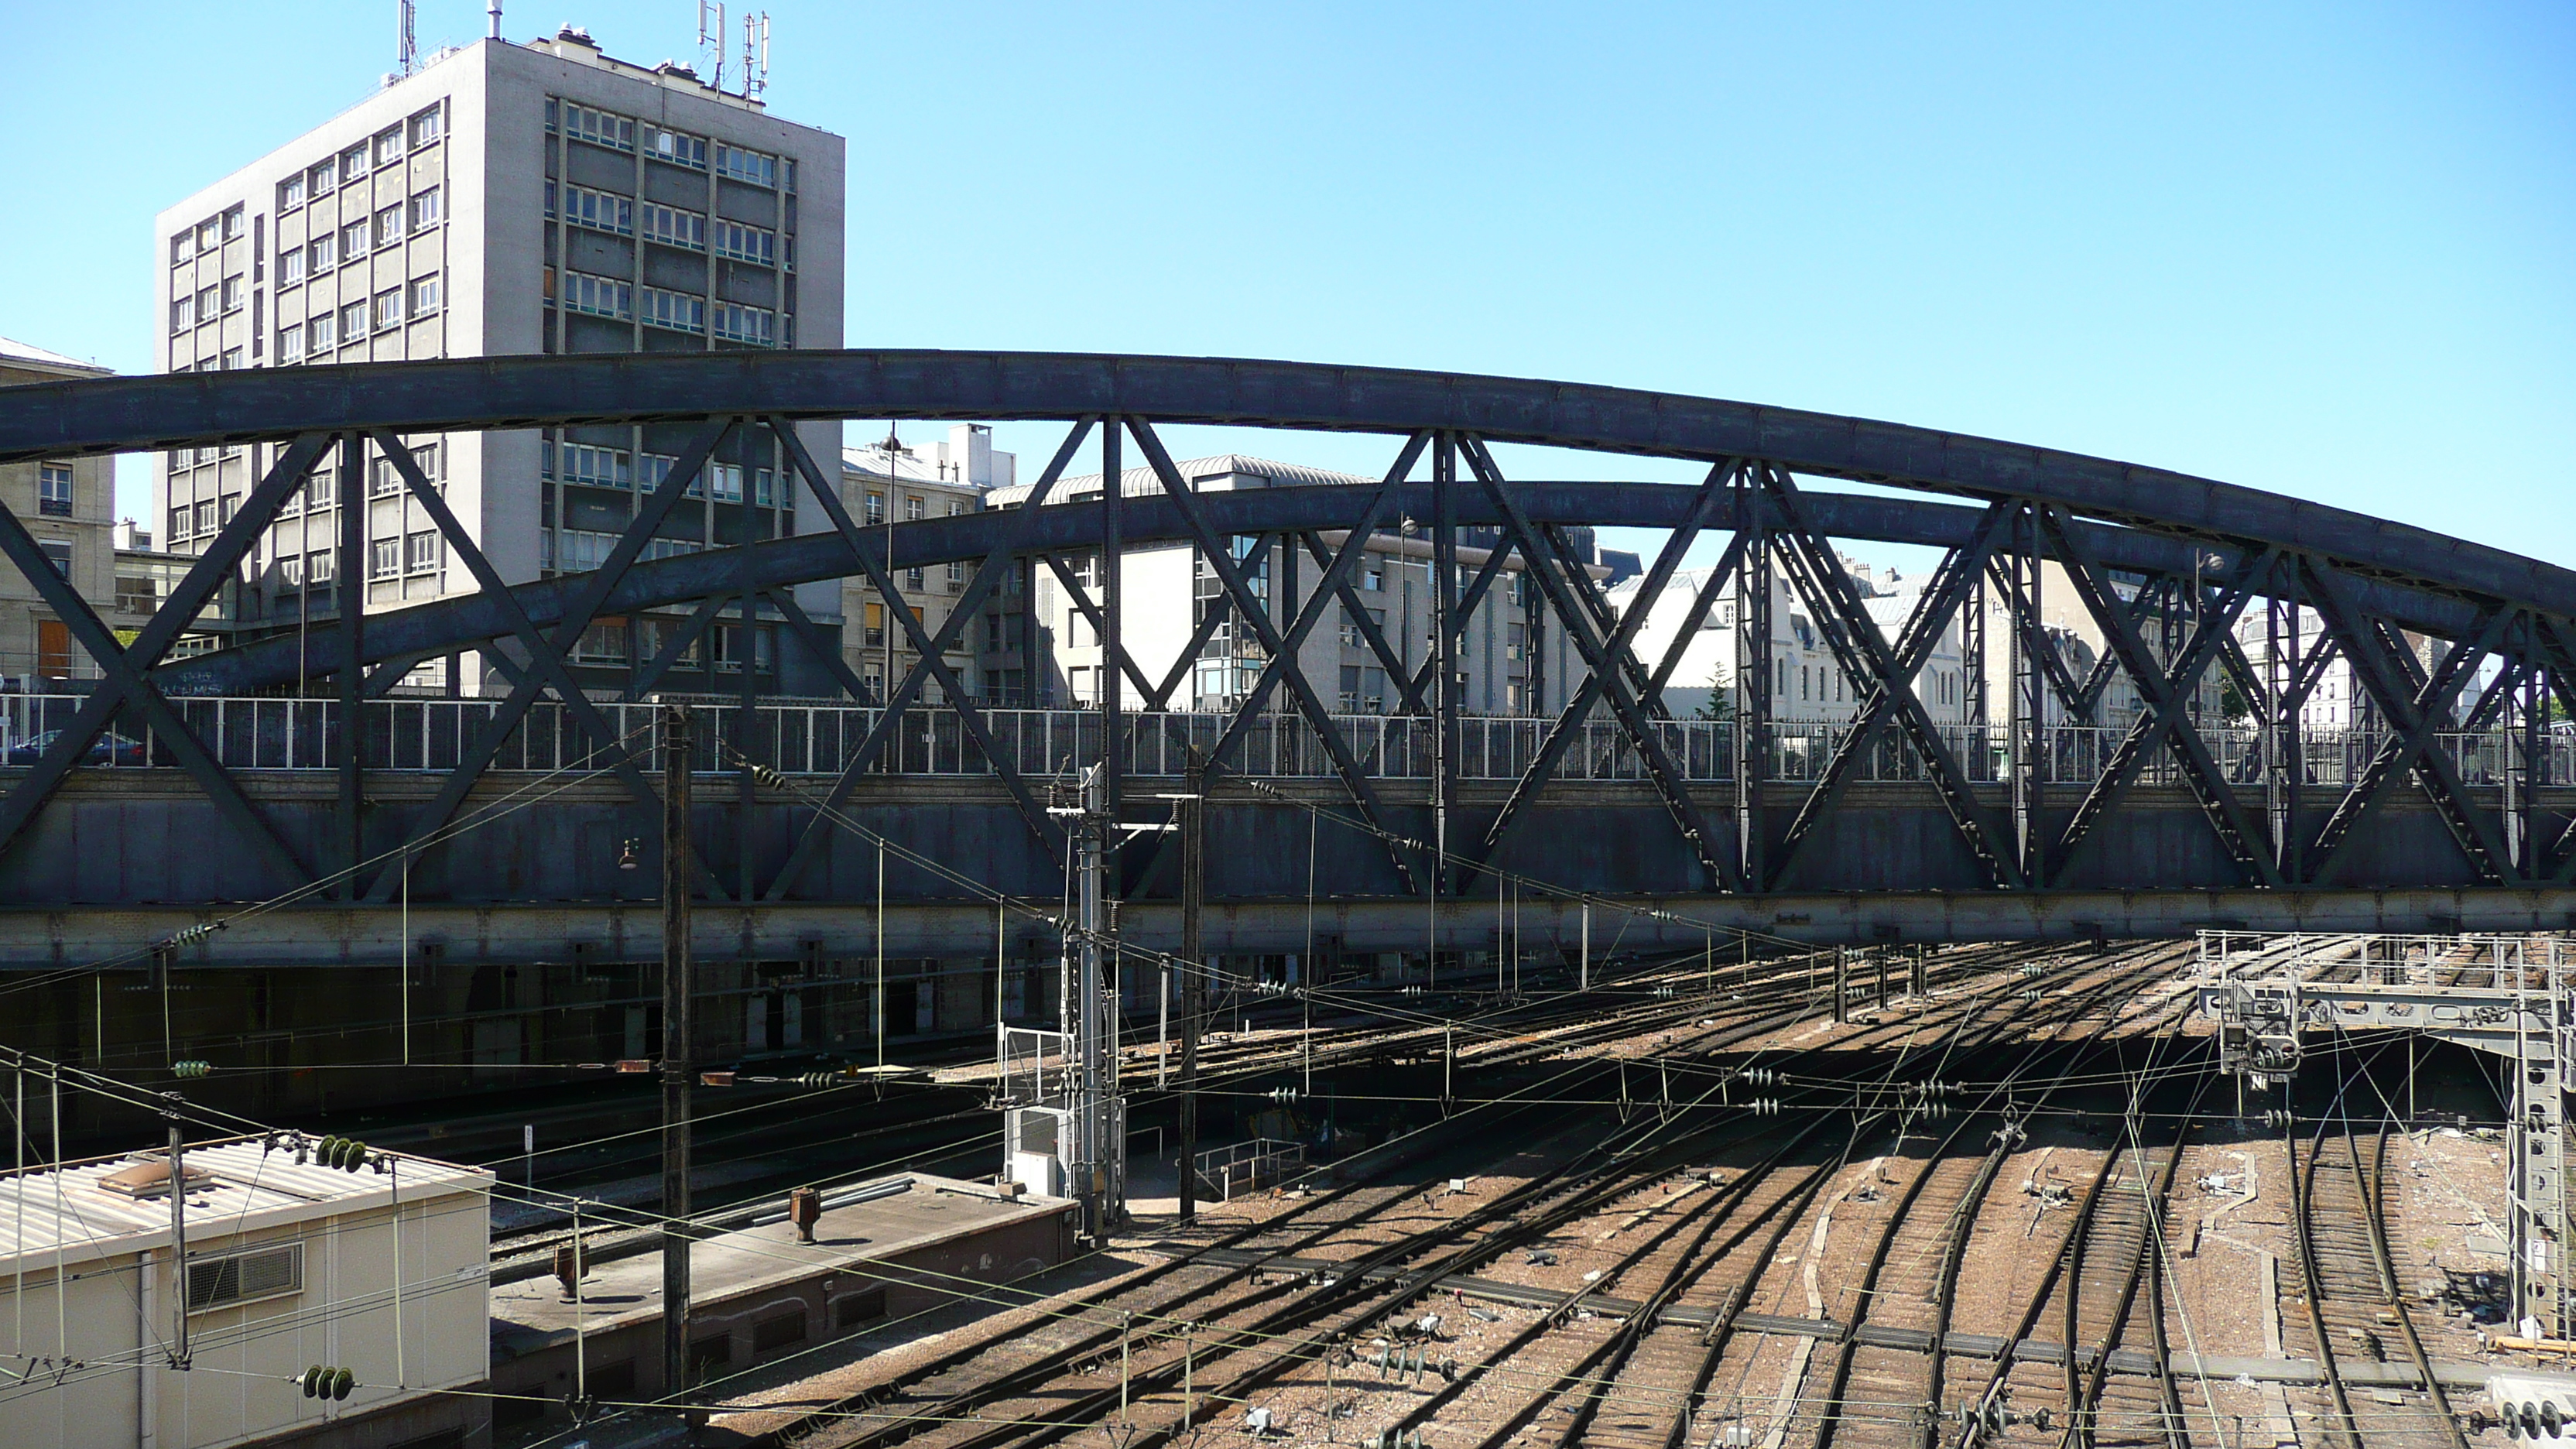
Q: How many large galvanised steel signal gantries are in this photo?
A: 1